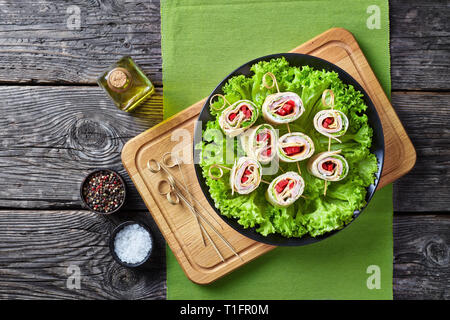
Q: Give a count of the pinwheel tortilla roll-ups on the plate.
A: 8